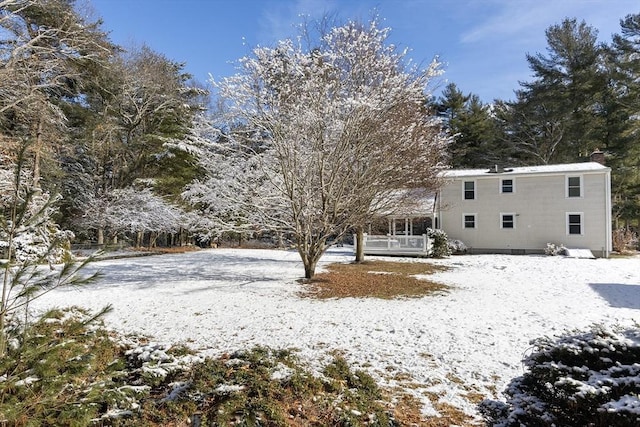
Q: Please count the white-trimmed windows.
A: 6